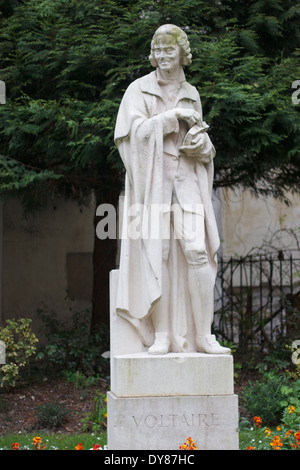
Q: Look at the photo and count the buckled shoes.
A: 2